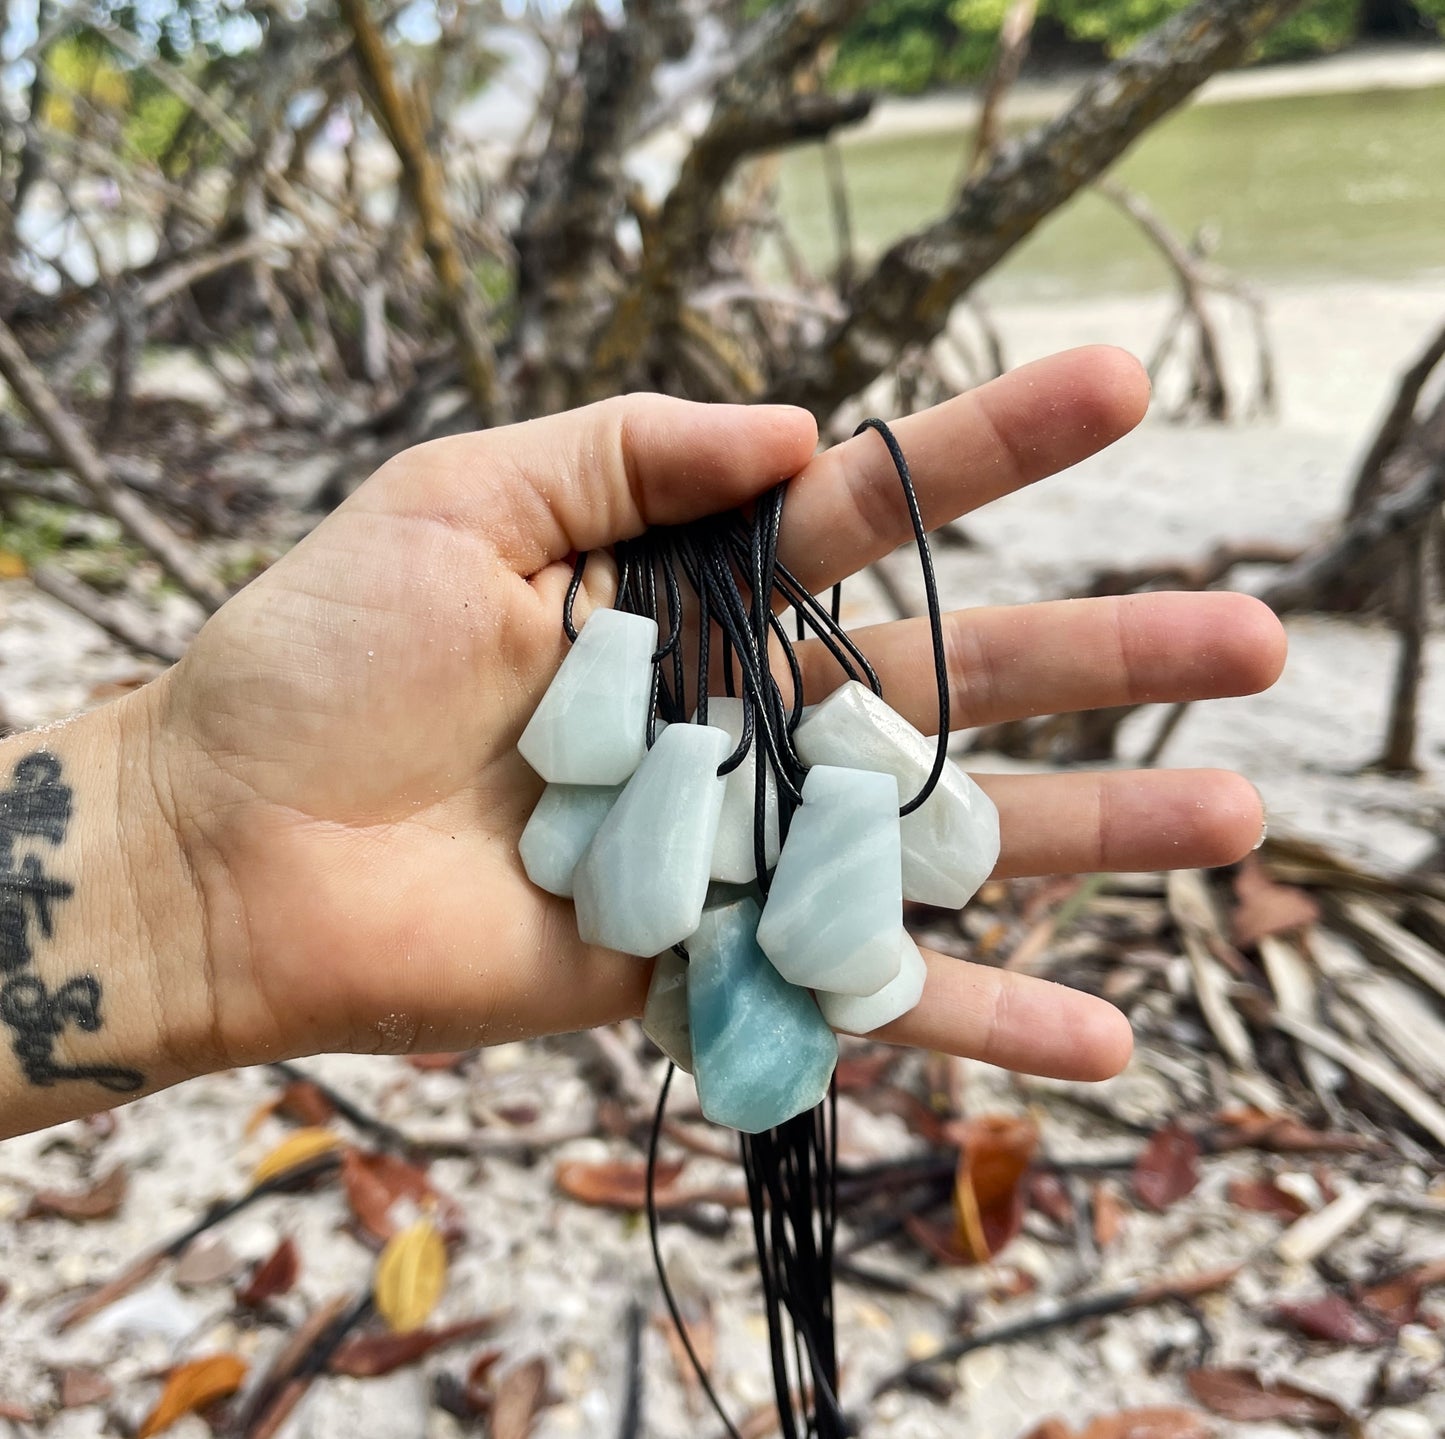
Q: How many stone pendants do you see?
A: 9